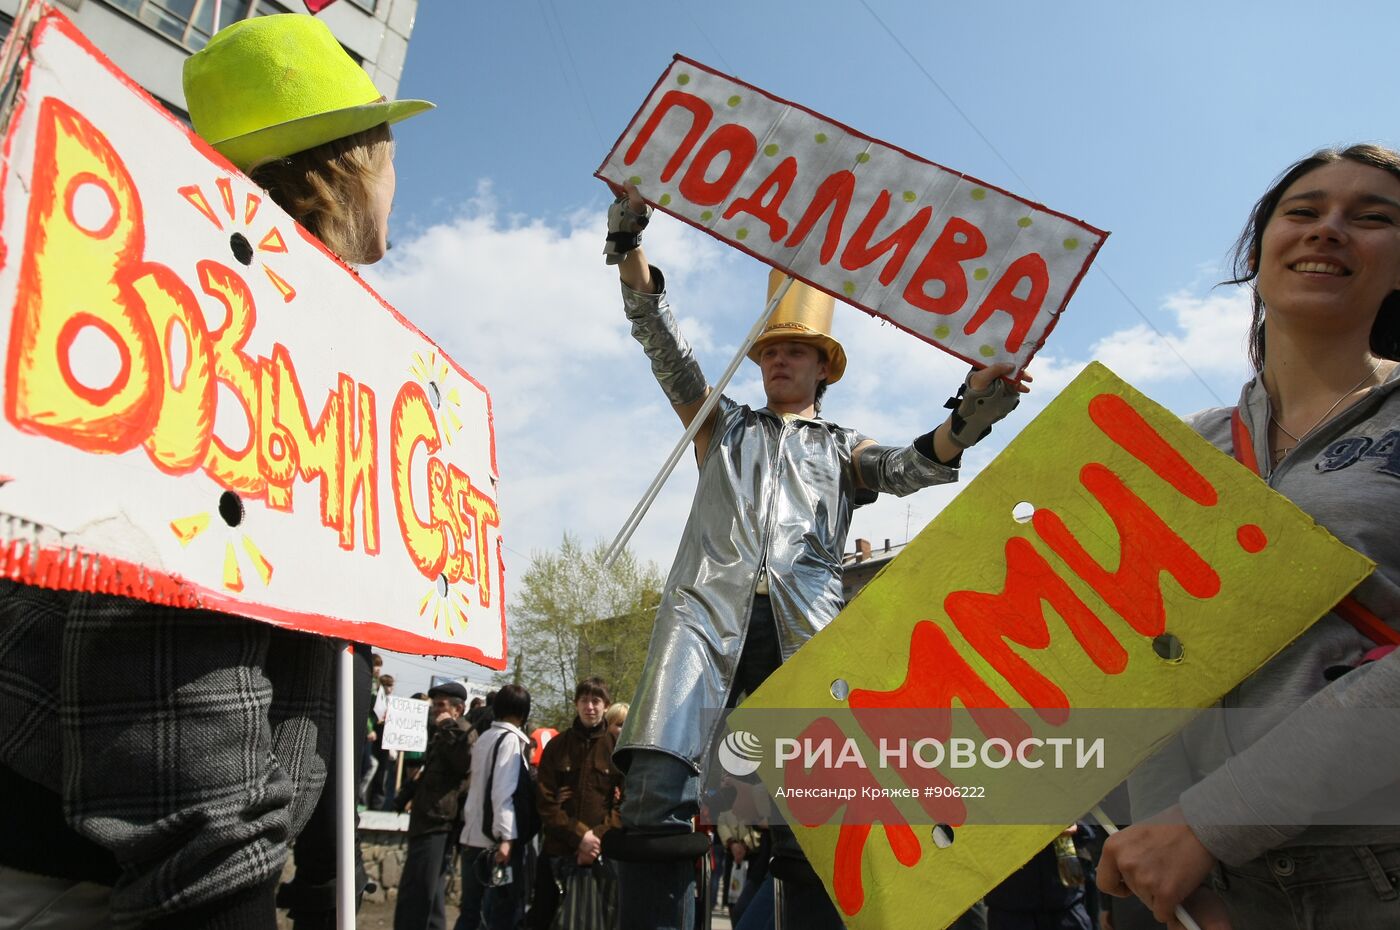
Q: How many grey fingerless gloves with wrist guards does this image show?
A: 2